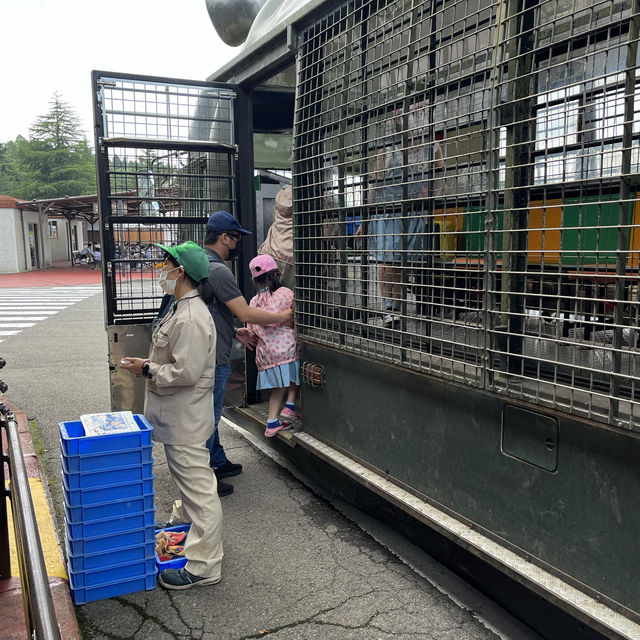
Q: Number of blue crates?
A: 11